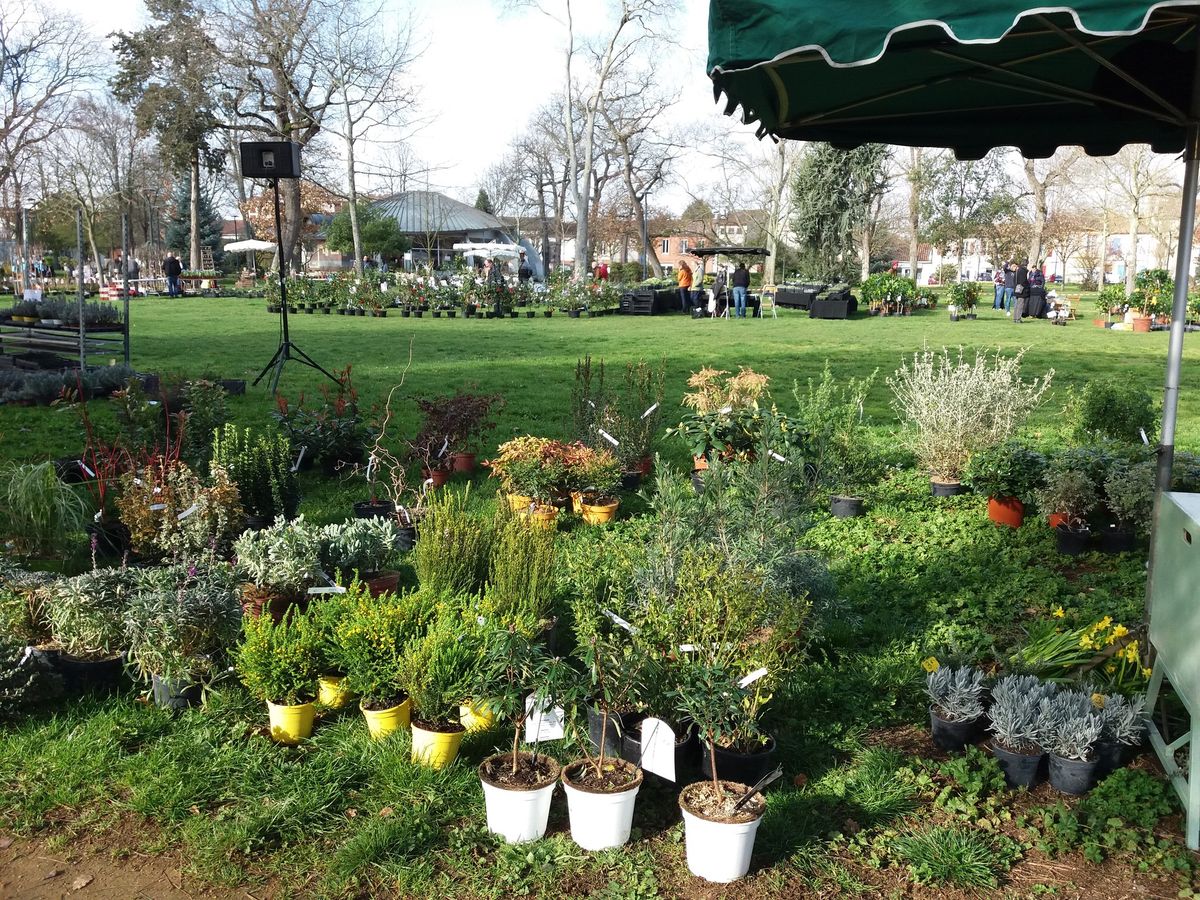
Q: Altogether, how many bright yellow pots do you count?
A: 5